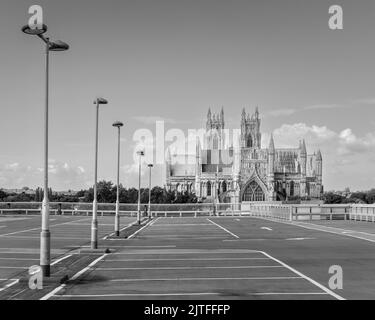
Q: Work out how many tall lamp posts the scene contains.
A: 5